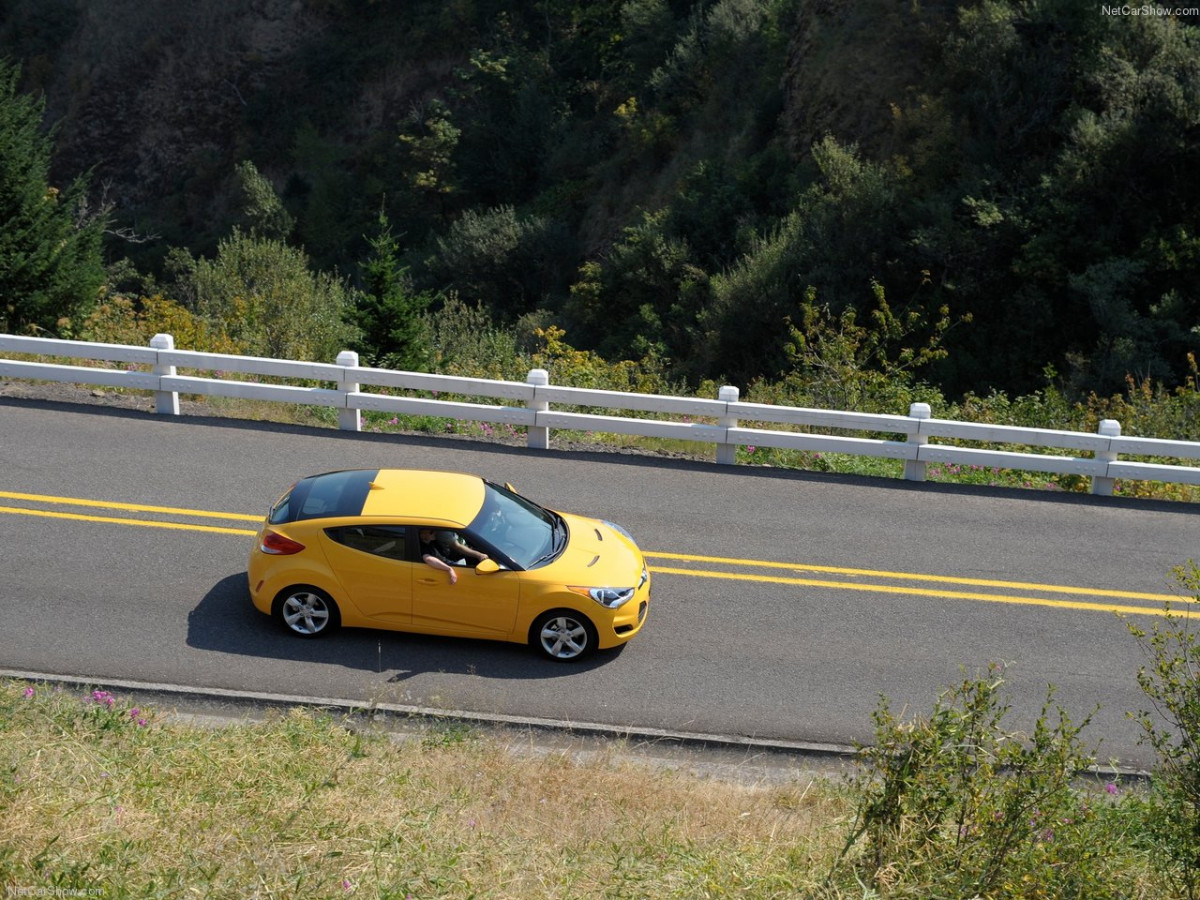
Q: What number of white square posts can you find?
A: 6